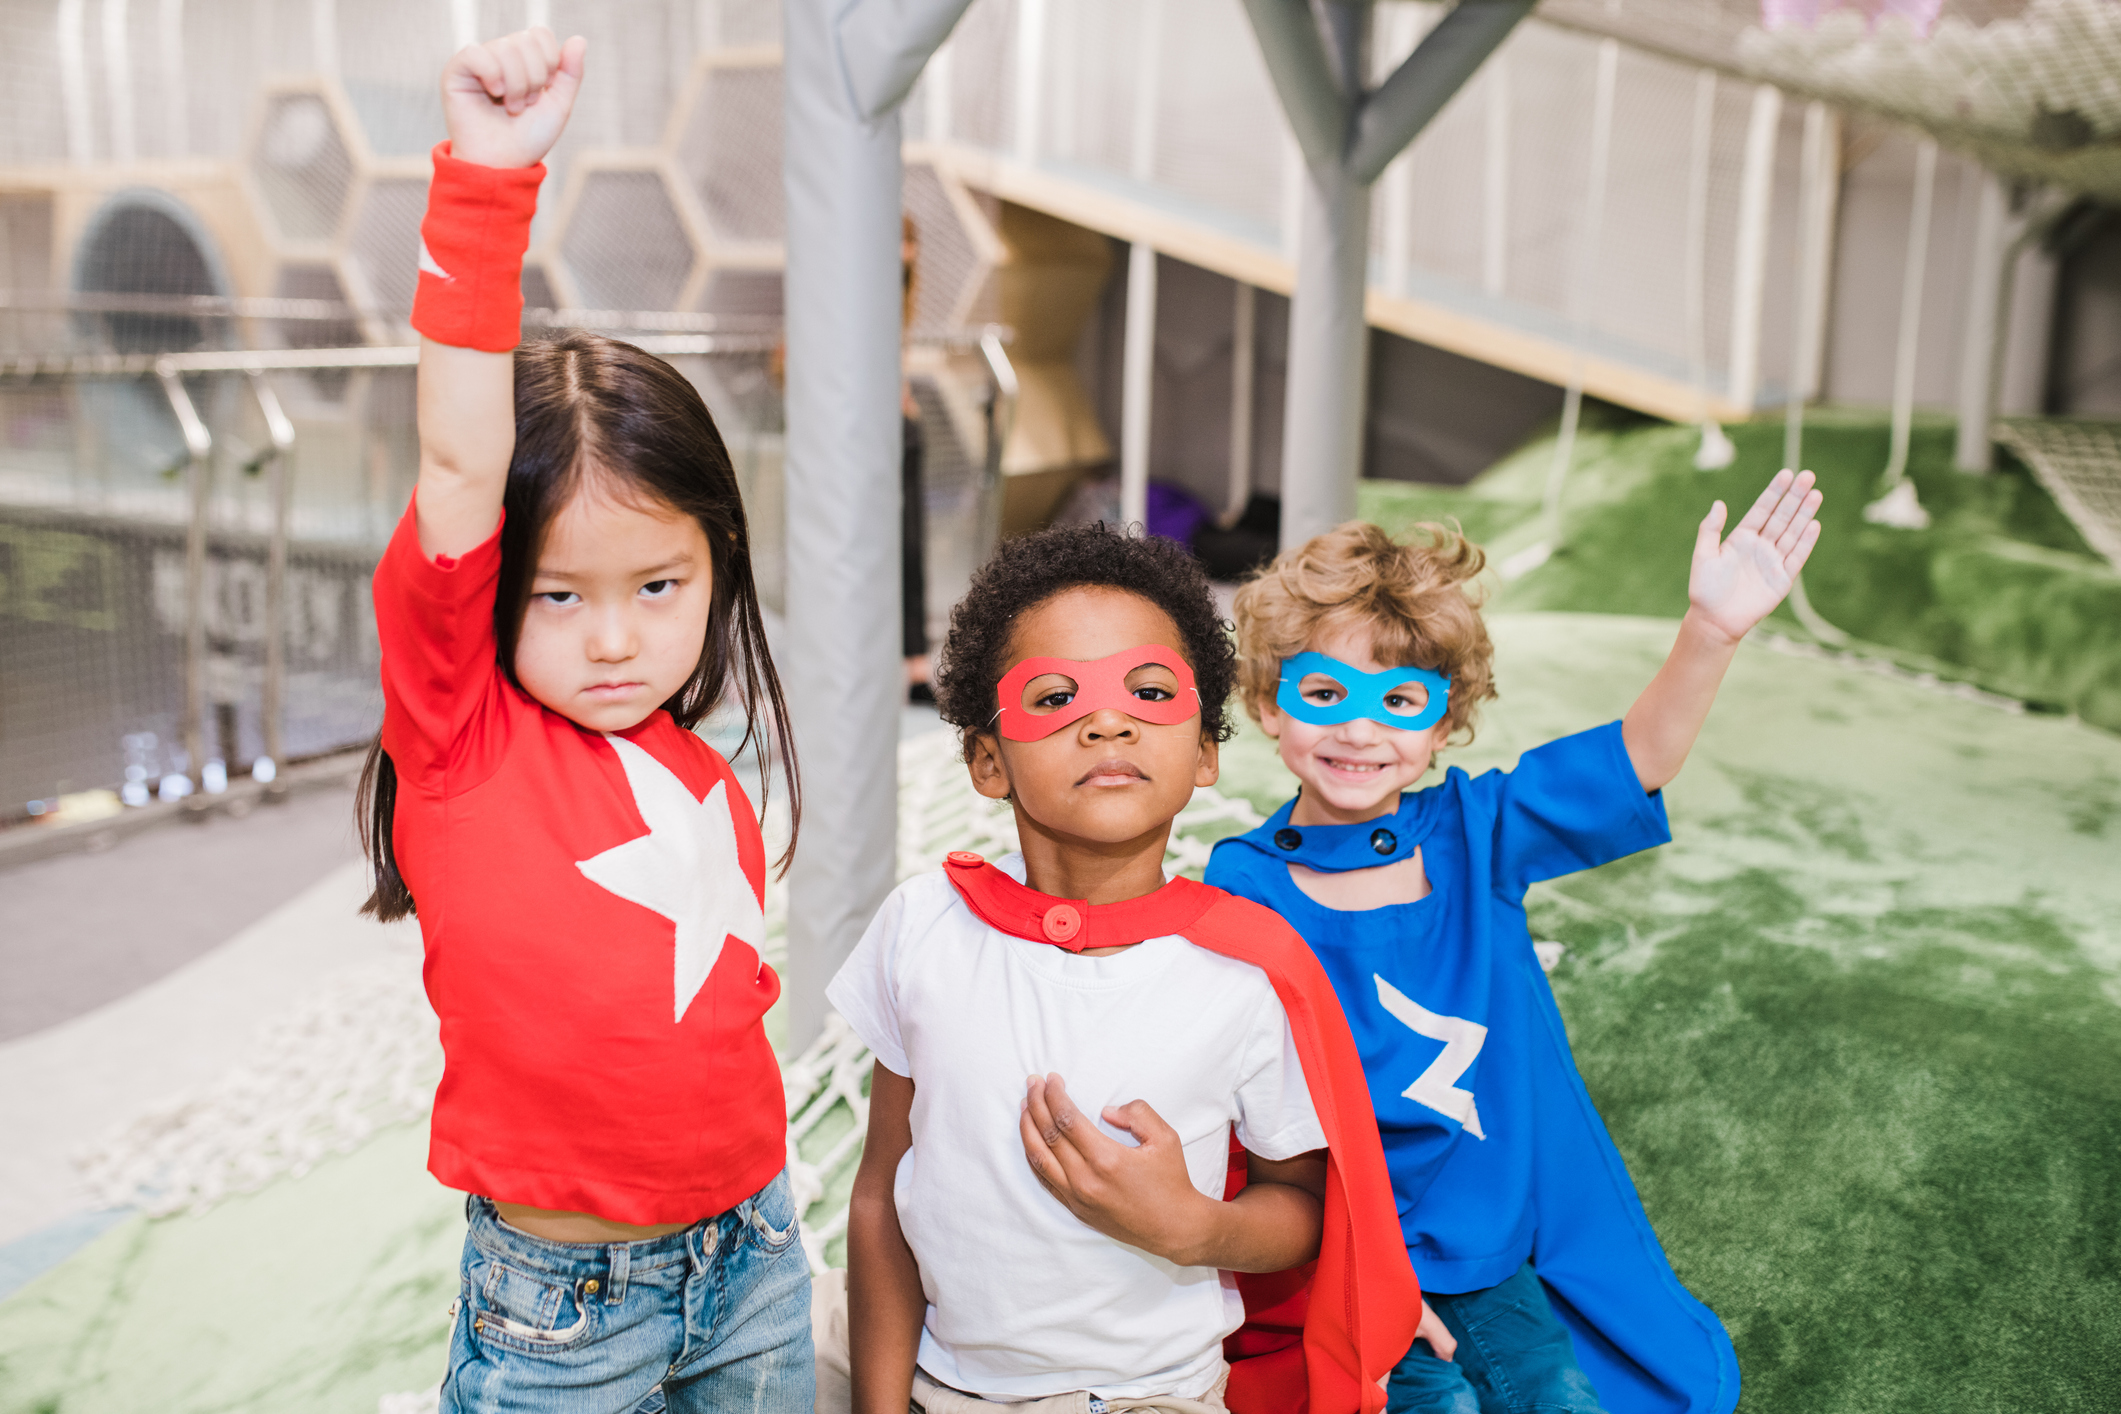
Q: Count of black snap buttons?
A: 2